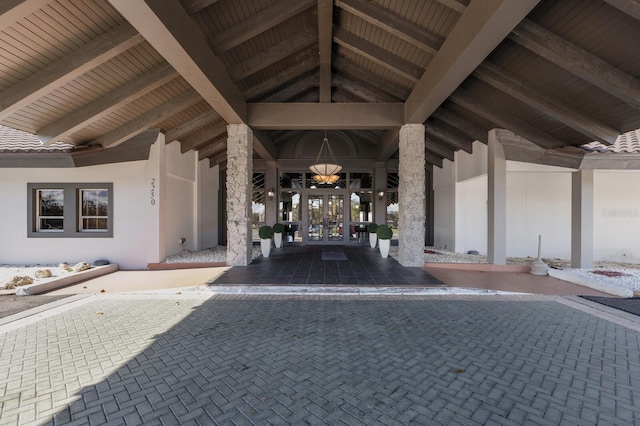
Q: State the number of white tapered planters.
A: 4